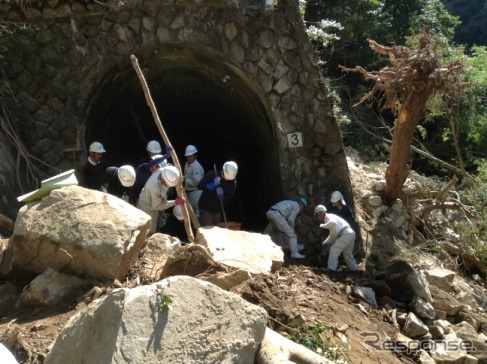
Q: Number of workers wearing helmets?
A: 10